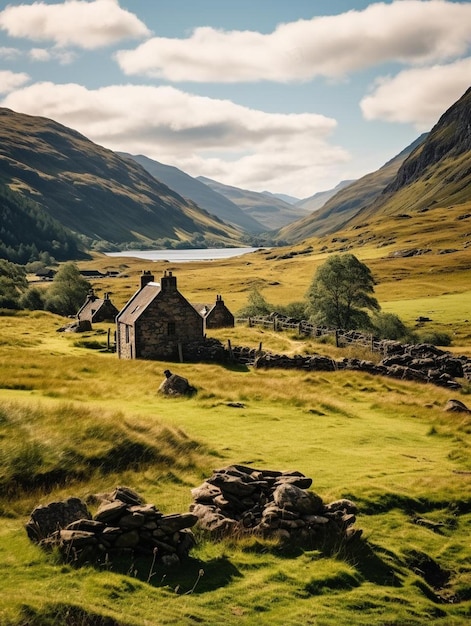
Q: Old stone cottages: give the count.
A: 3